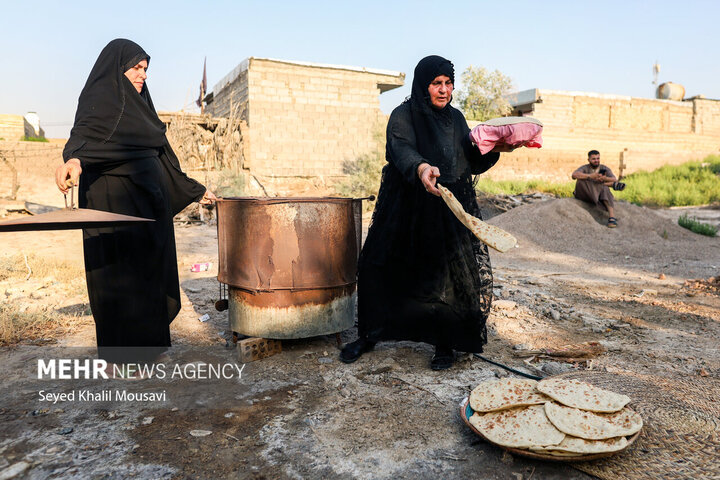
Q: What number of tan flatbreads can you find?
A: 6